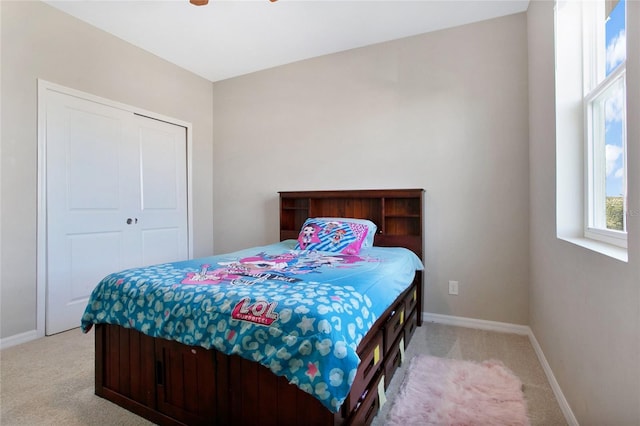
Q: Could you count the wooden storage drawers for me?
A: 6